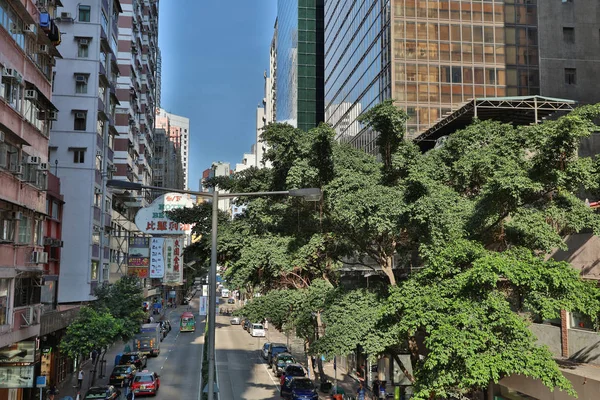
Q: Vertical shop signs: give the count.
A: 2